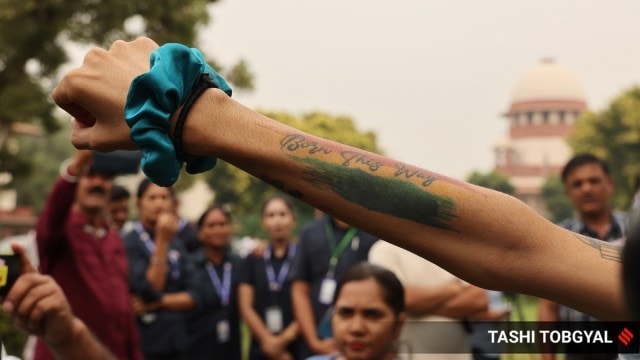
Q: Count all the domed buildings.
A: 1